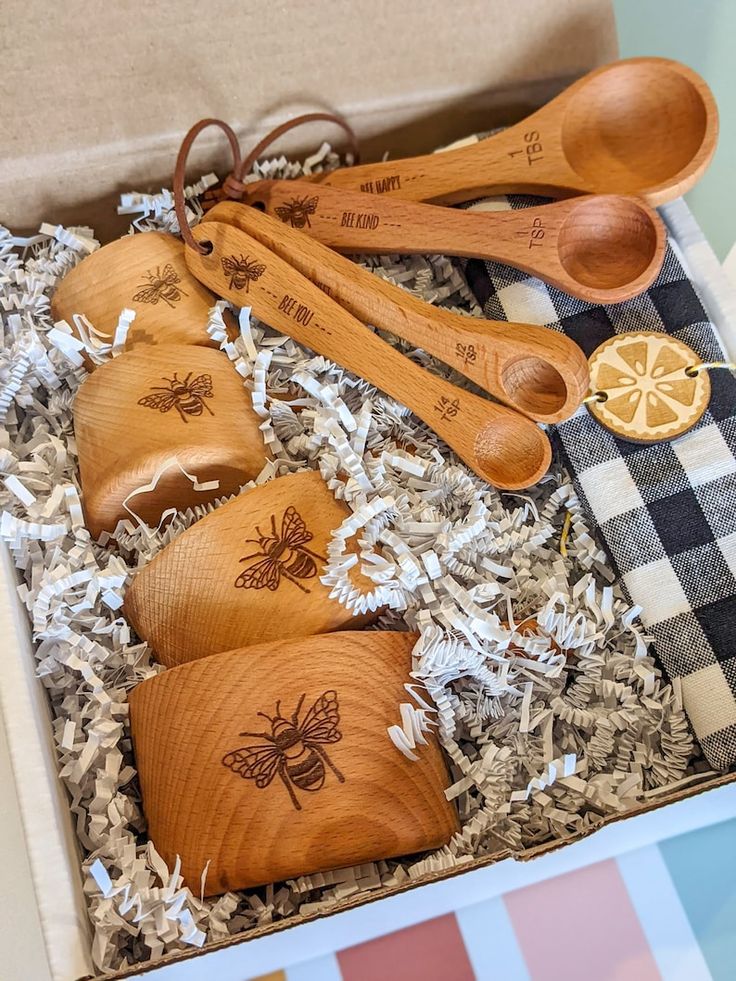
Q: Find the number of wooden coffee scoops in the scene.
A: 4